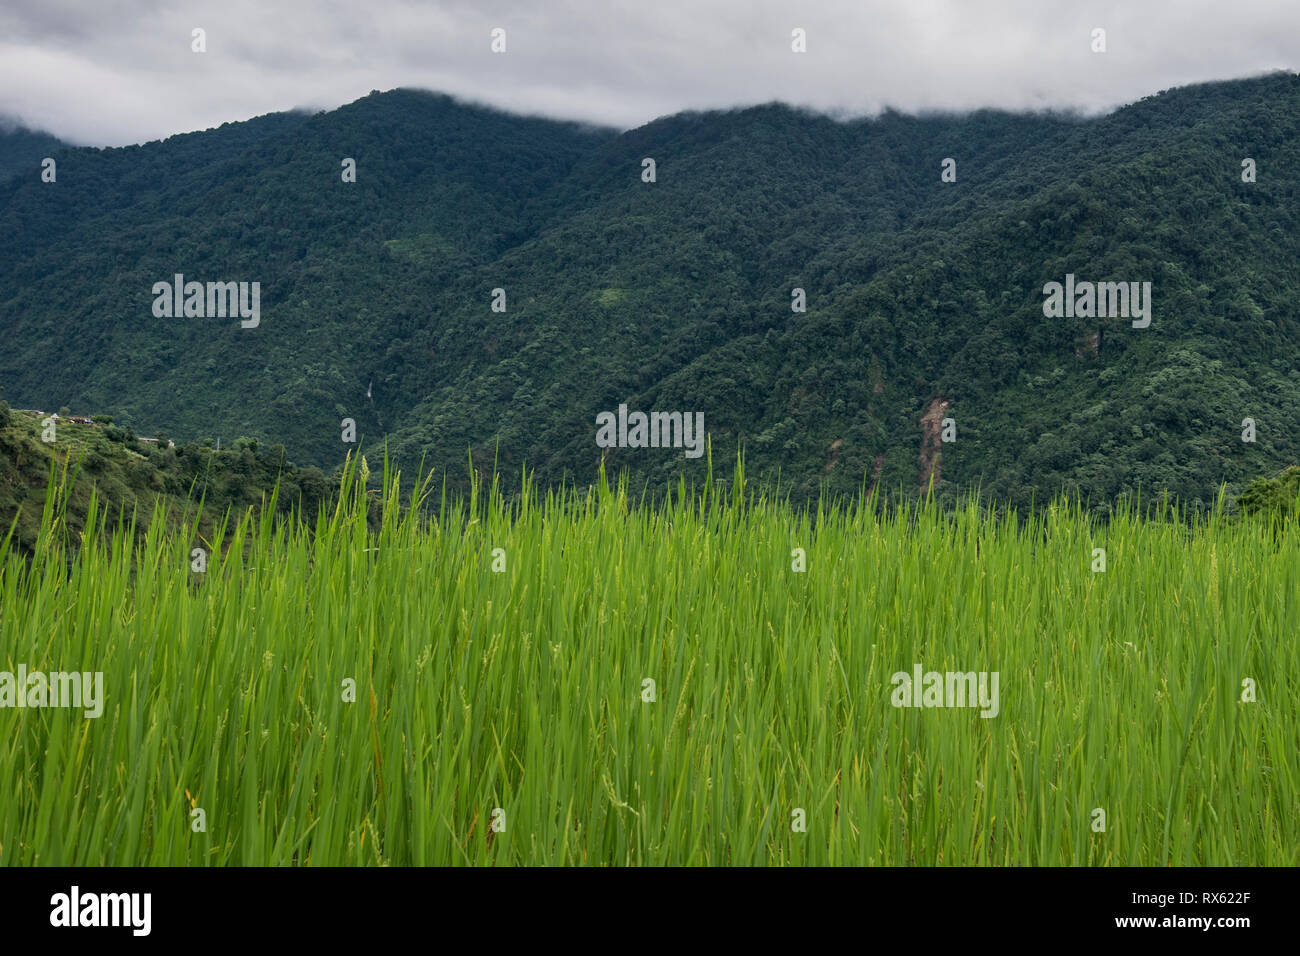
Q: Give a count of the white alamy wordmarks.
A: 6